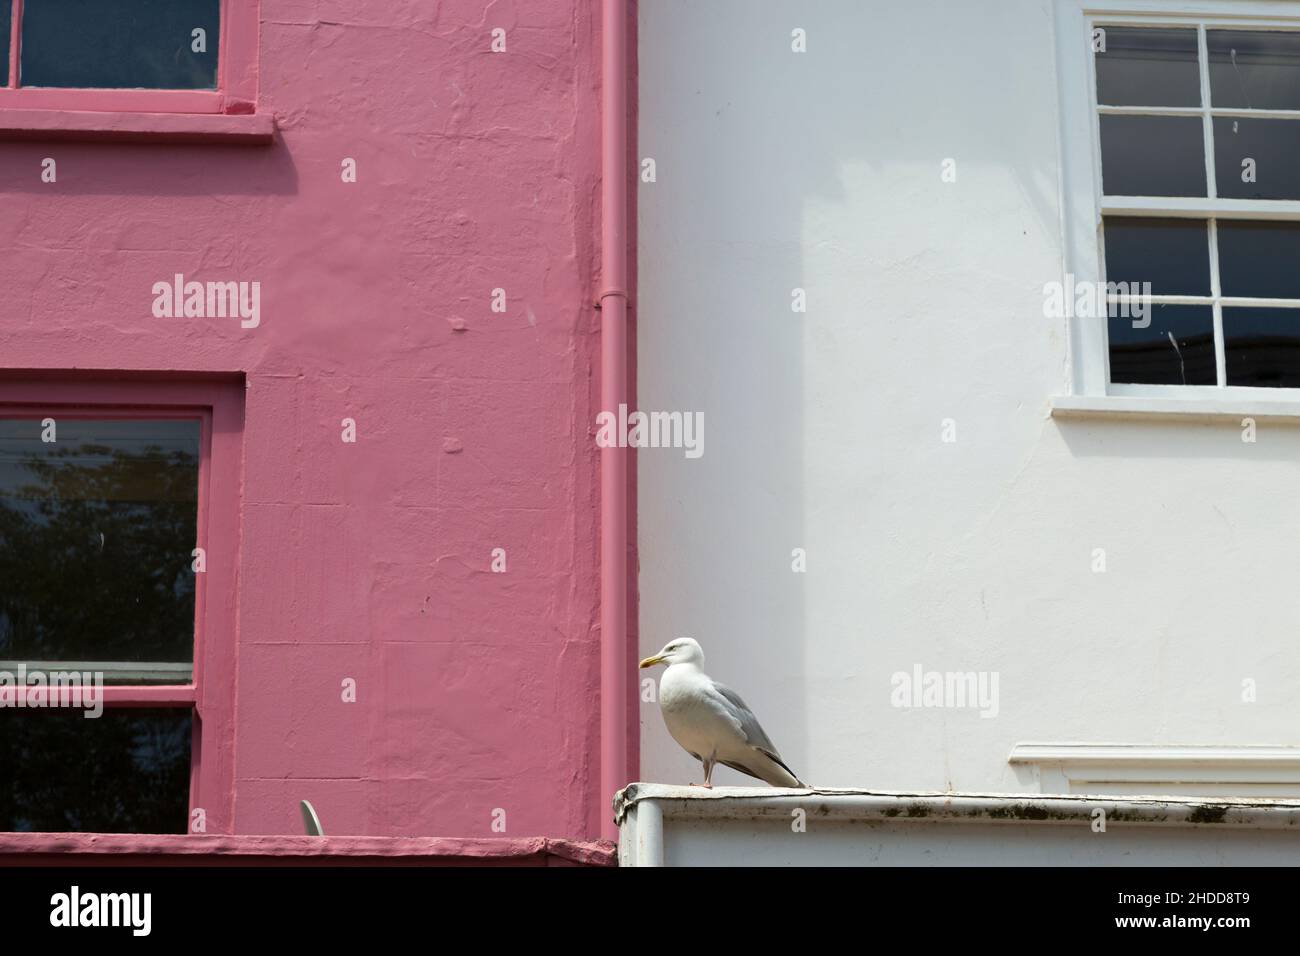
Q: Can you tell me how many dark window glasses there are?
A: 12